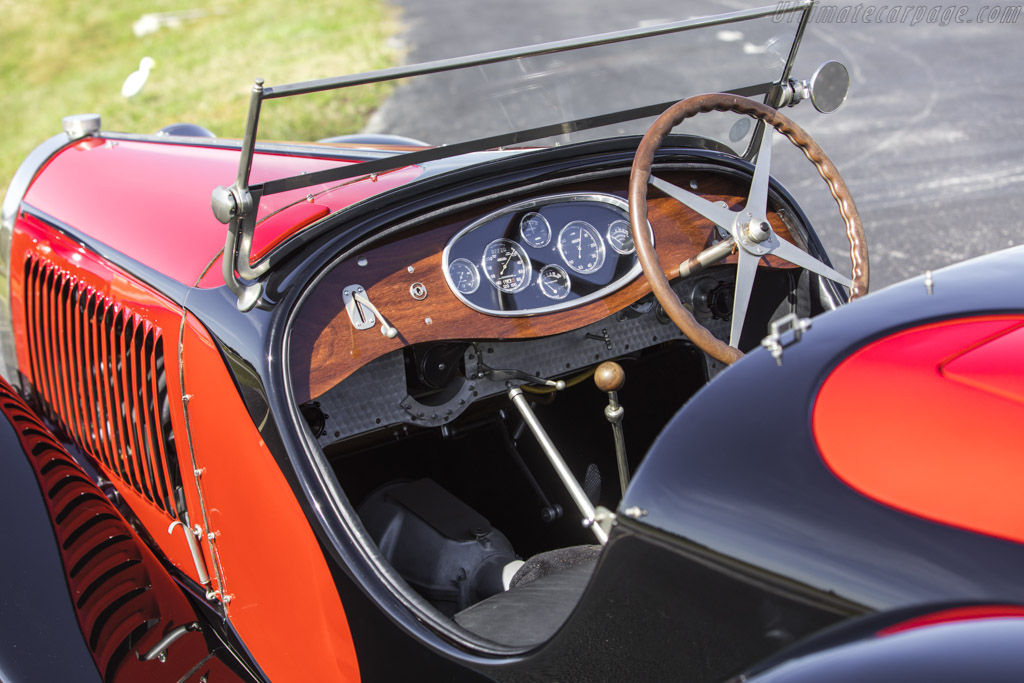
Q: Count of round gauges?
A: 6